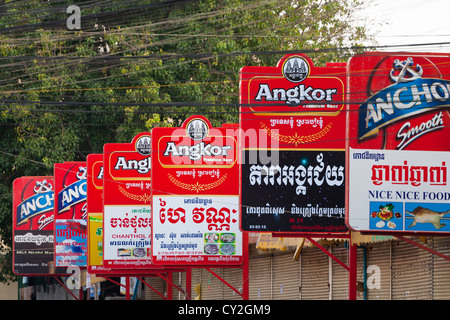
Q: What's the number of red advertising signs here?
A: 7